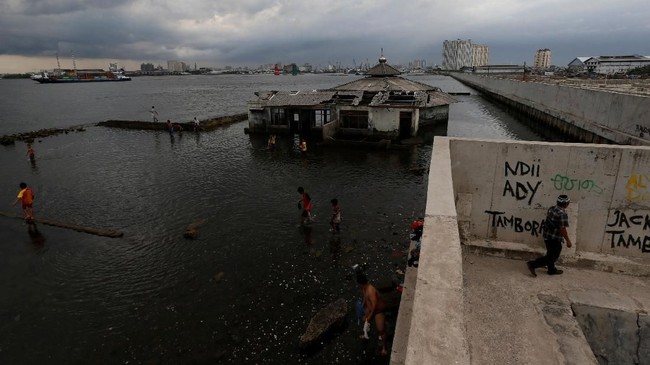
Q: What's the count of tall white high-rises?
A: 3